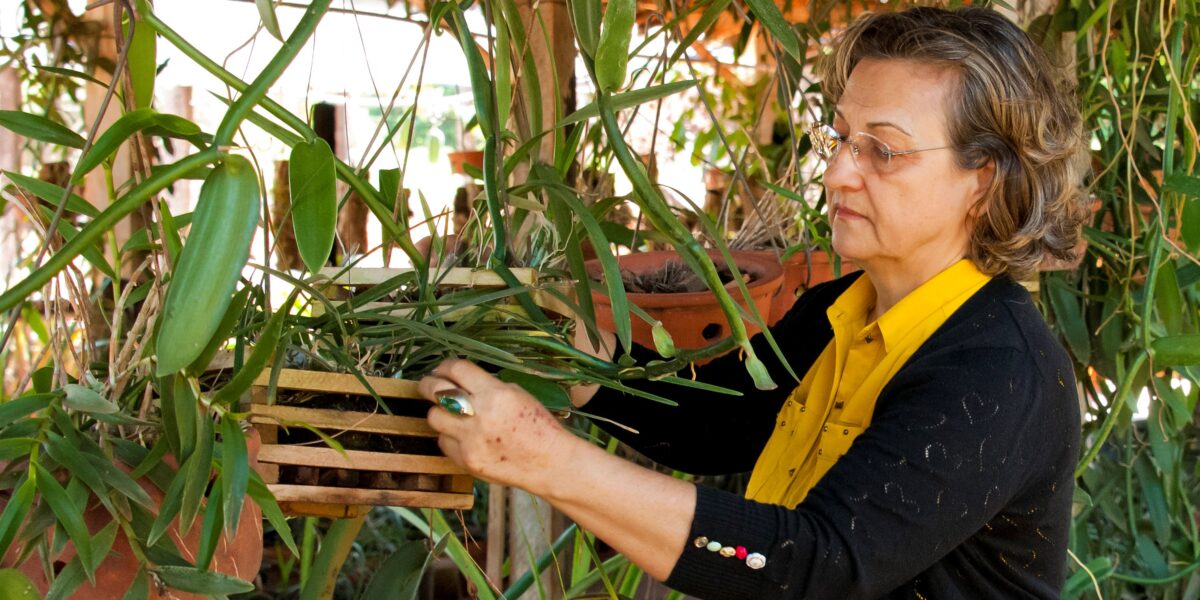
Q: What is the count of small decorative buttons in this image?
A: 5